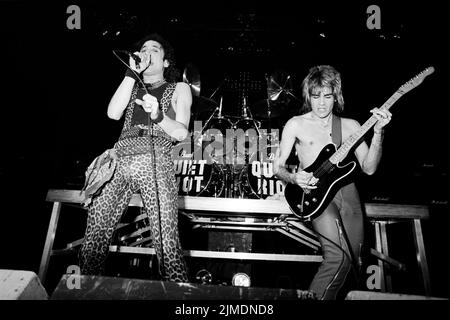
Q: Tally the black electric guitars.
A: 1